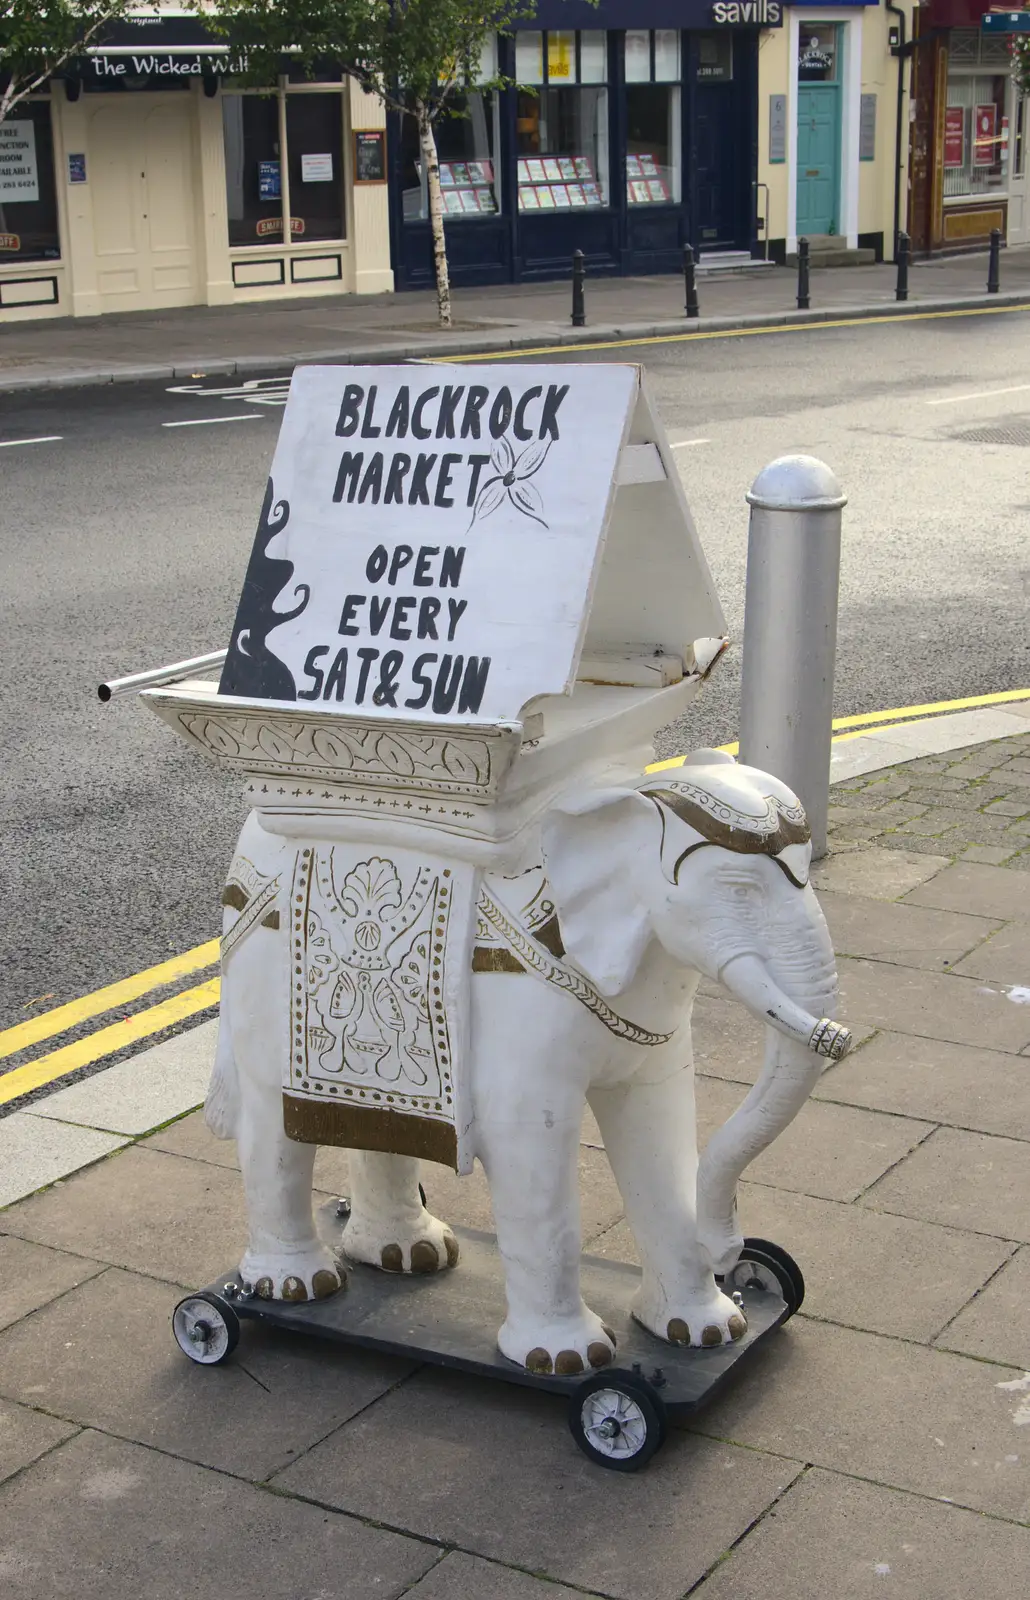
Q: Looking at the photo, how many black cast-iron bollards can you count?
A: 5